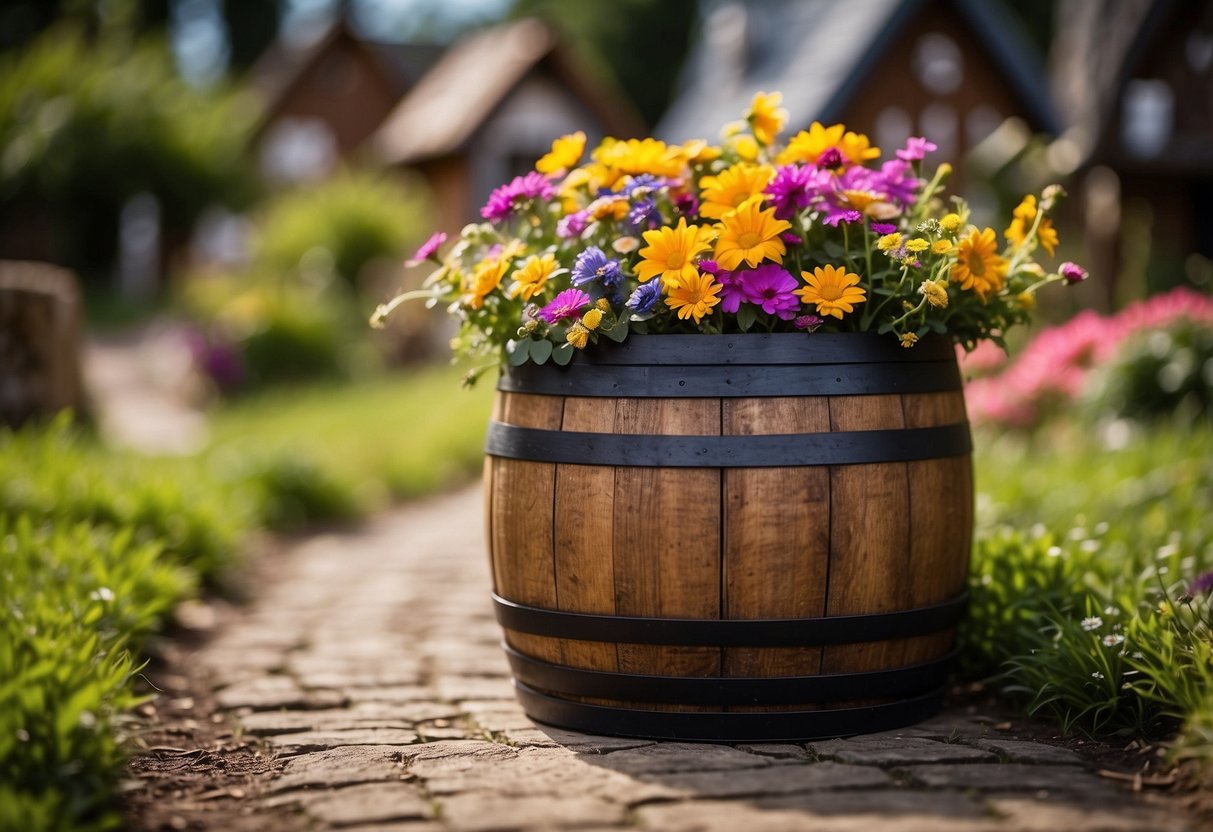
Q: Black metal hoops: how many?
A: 6